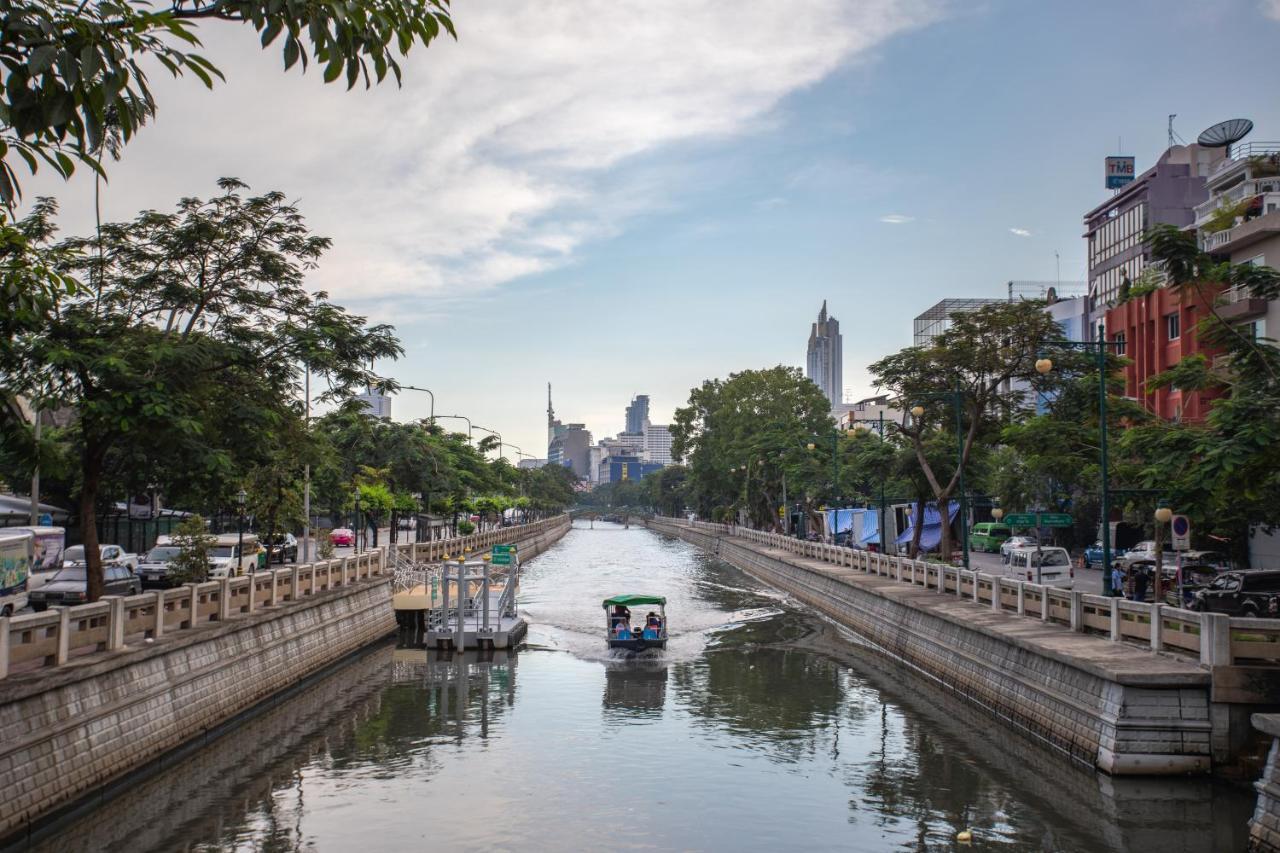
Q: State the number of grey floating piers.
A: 1